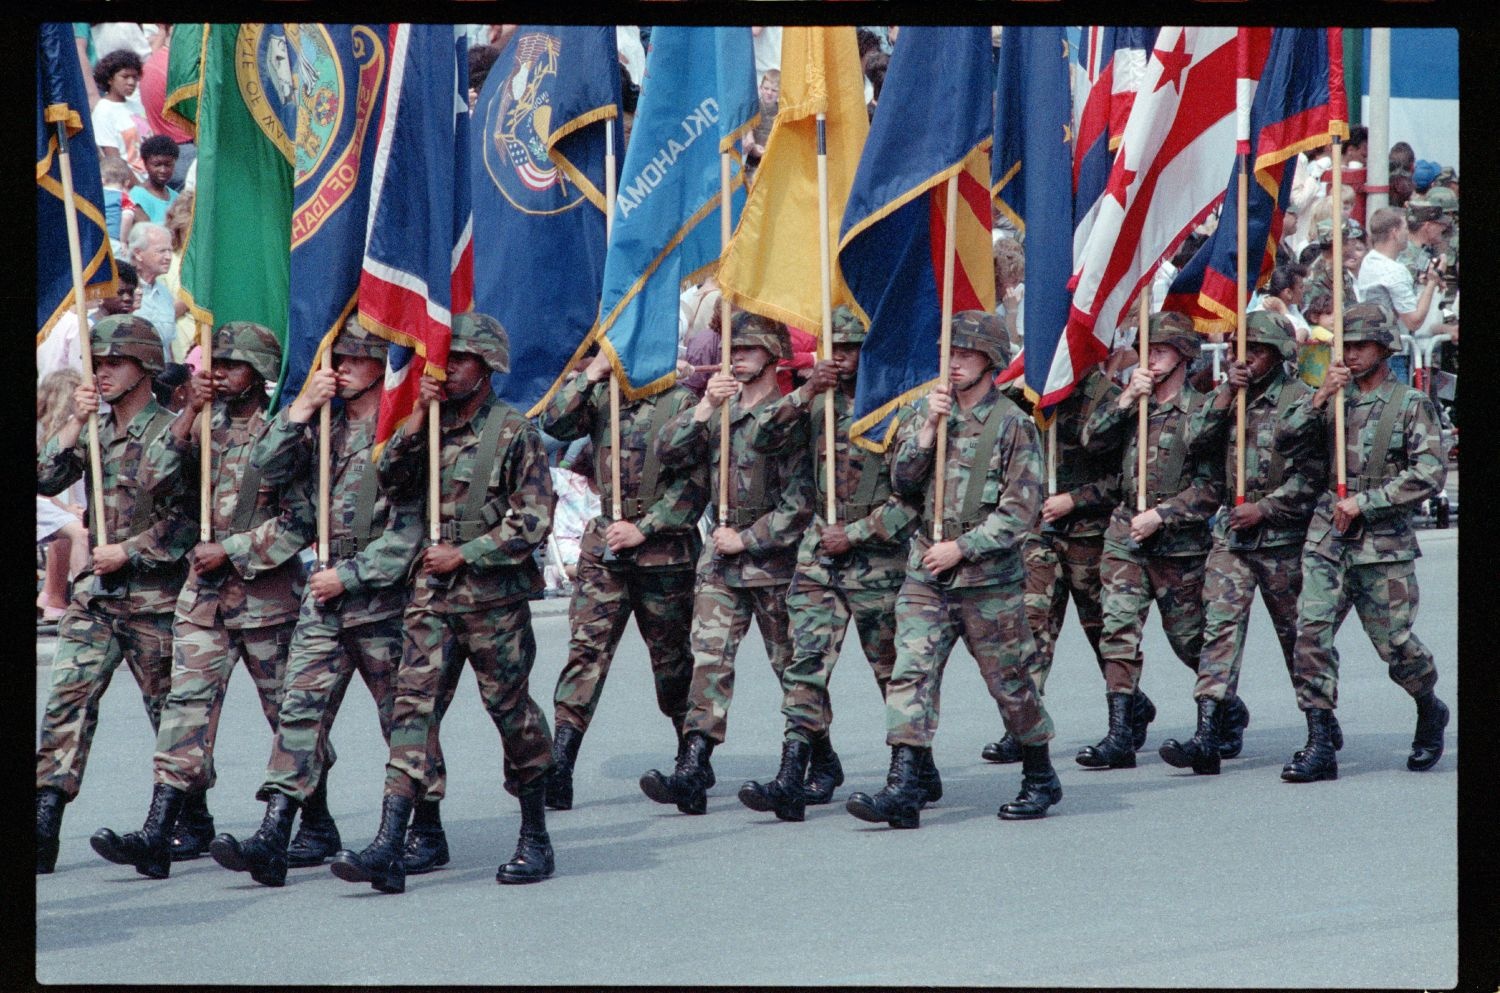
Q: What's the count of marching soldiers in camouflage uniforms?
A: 12